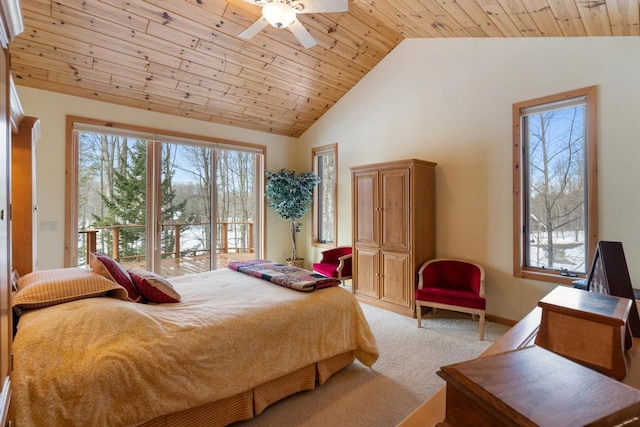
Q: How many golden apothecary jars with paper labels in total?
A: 0